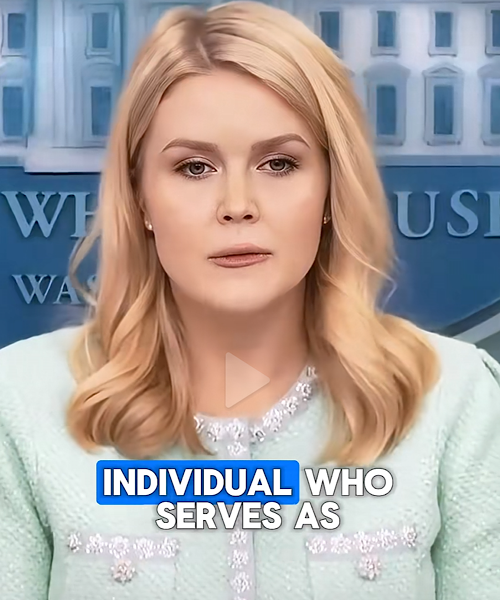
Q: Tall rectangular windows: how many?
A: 11